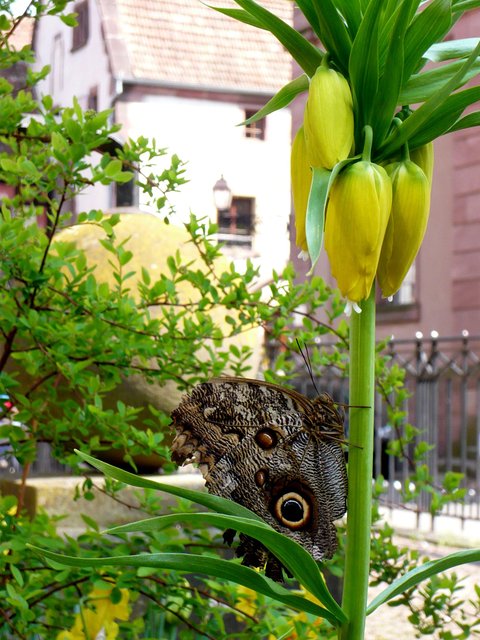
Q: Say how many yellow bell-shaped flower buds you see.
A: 5